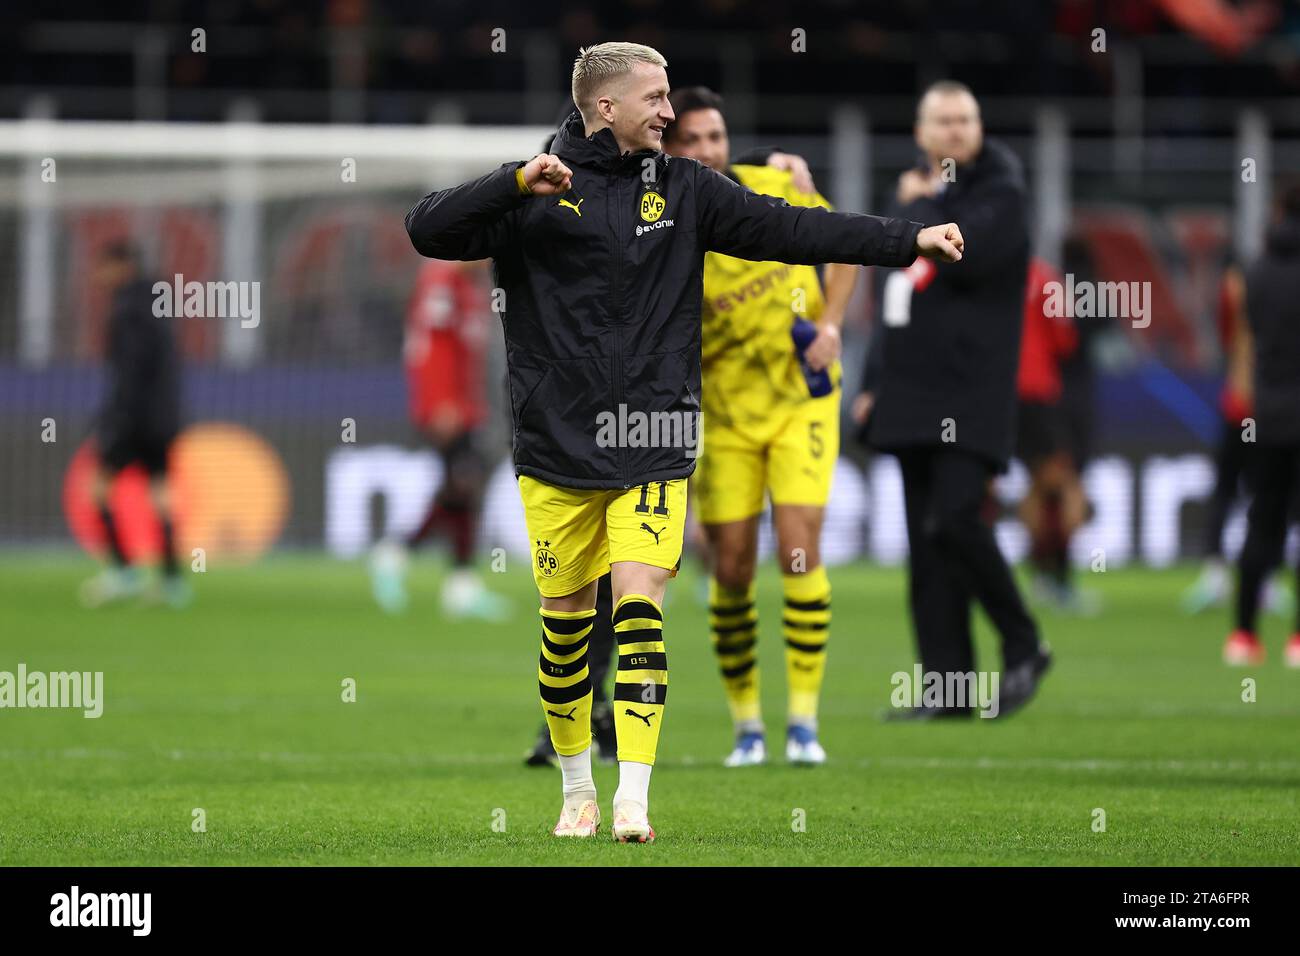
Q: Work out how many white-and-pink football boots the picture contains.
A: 2